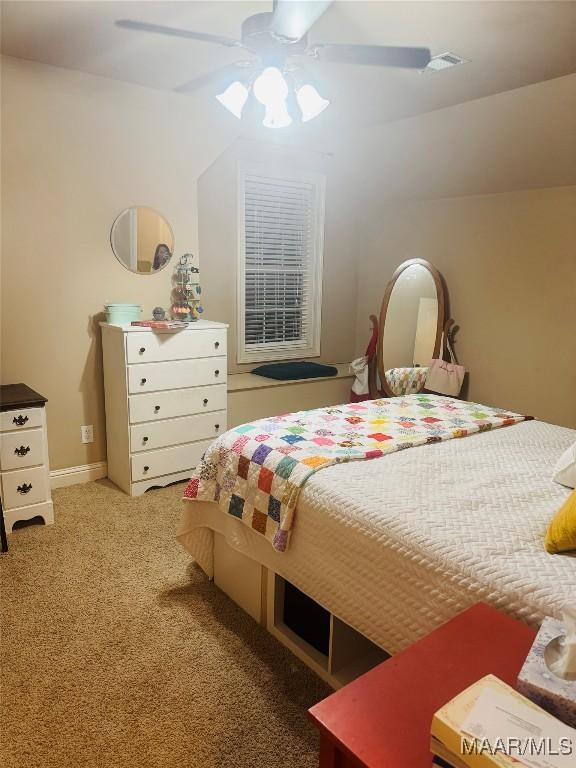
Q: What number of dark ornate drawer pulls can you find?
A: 3